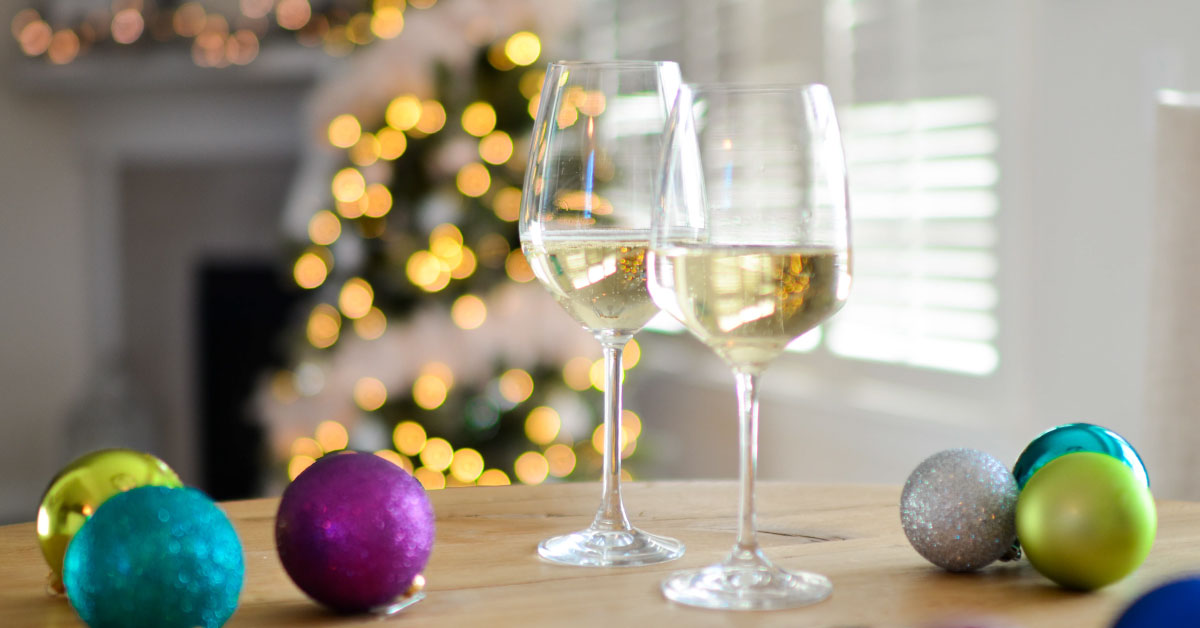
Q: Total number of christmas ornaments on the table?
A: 7